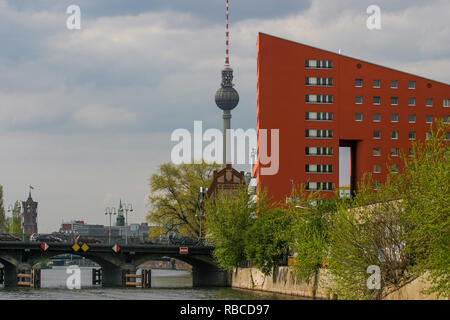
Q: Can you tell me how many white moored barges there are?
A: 0